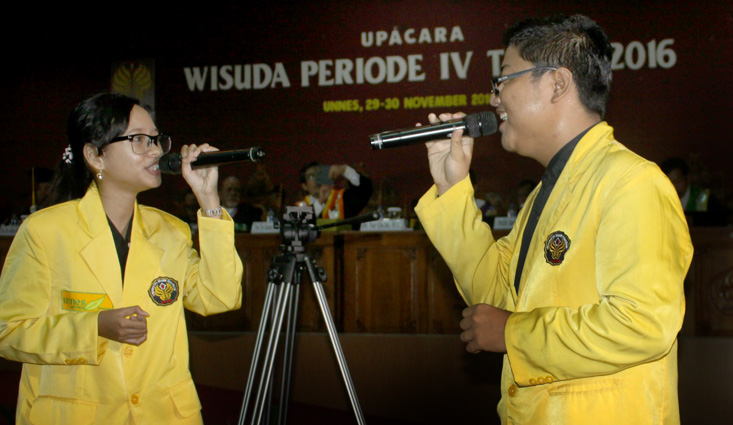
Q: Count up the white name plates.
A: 4